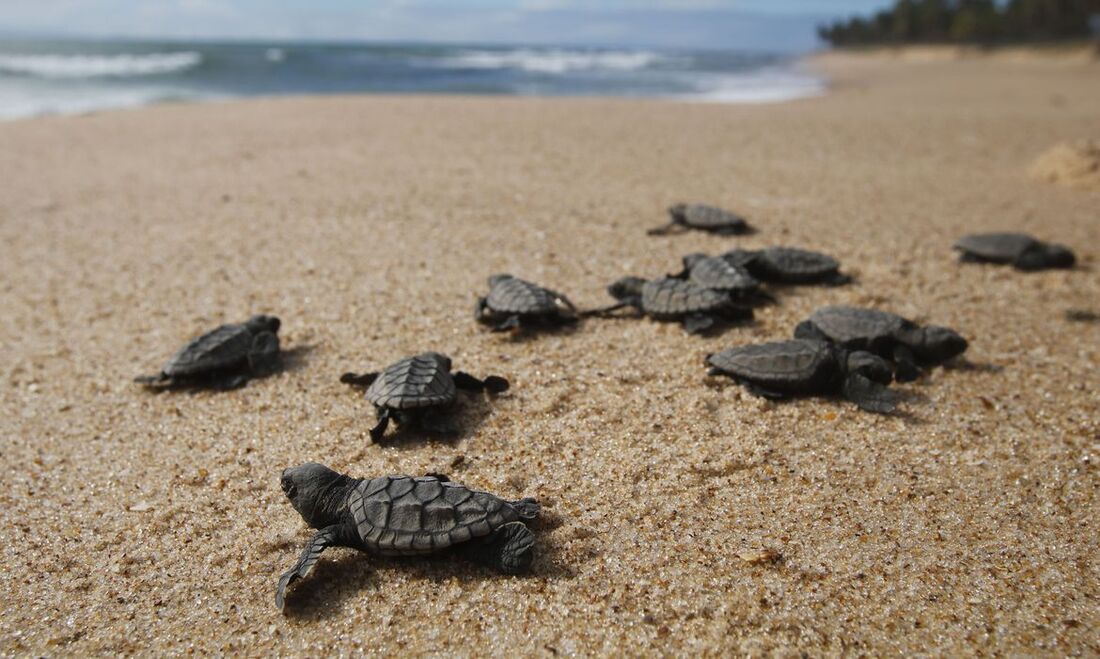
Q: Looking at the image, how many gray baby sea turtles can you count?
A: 11